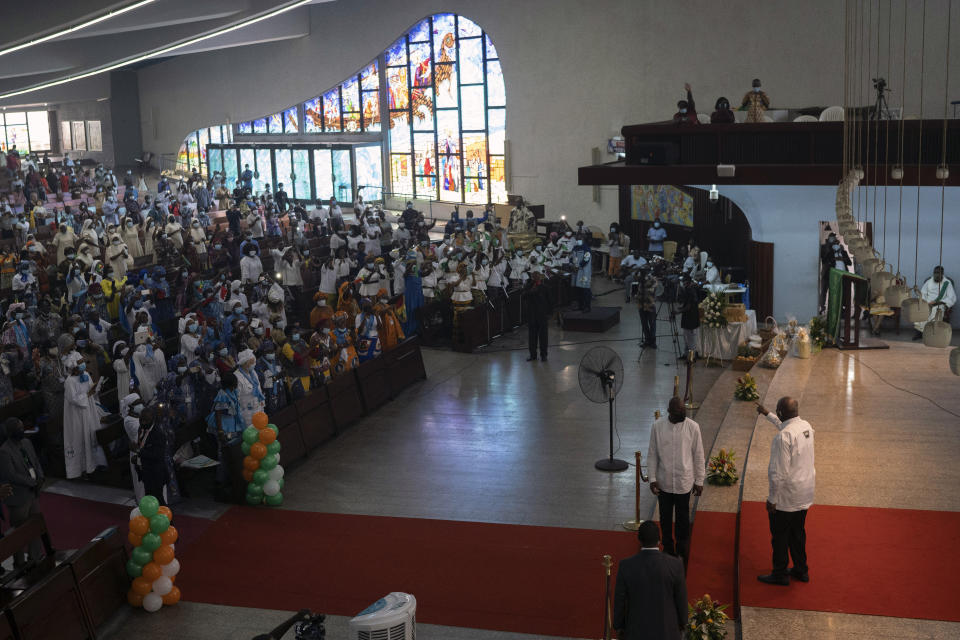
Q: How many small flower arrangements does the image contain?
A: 3